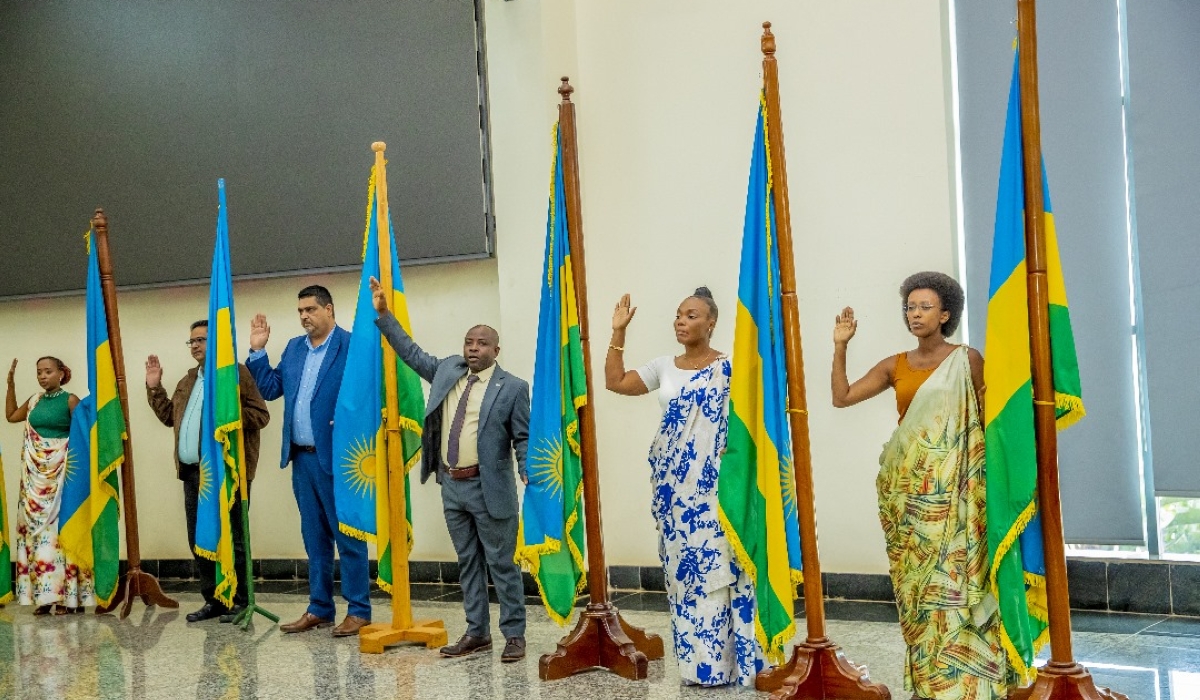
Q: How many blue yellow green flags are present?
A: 7